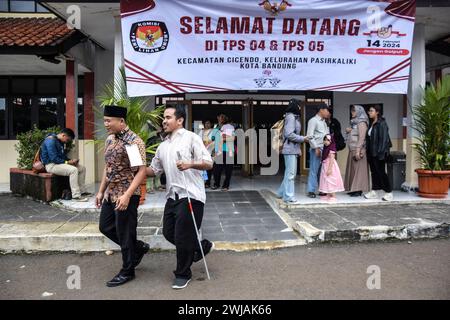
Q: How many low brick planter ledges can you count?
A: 1